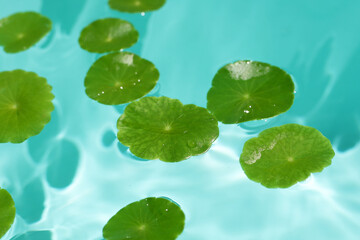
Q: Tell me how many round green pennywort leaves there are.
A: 10